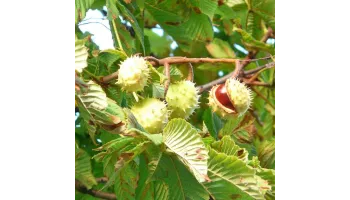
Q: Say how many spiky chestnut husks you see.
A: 4